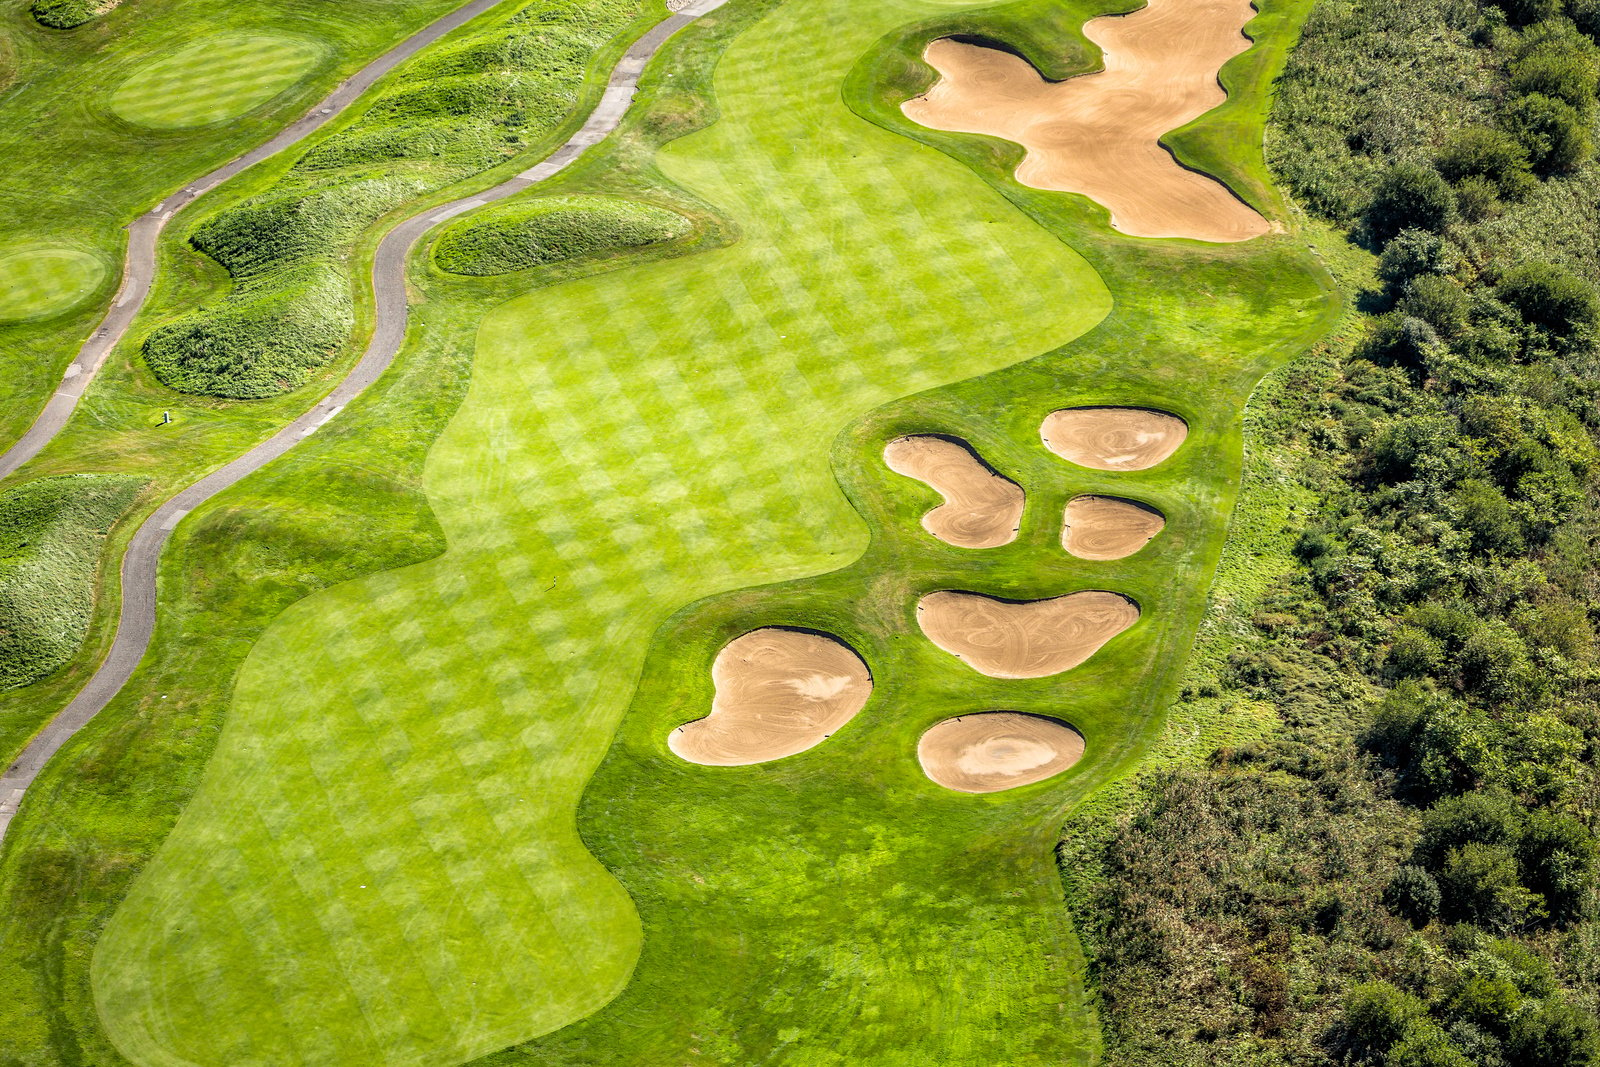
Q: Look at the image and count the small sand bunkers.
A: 6